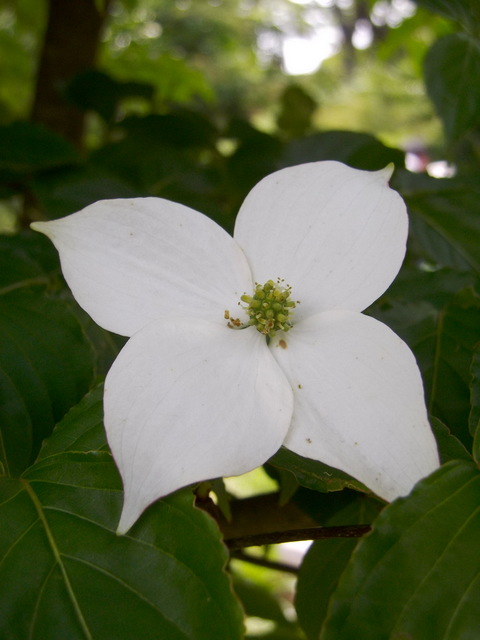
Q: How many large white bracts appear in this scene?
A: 4